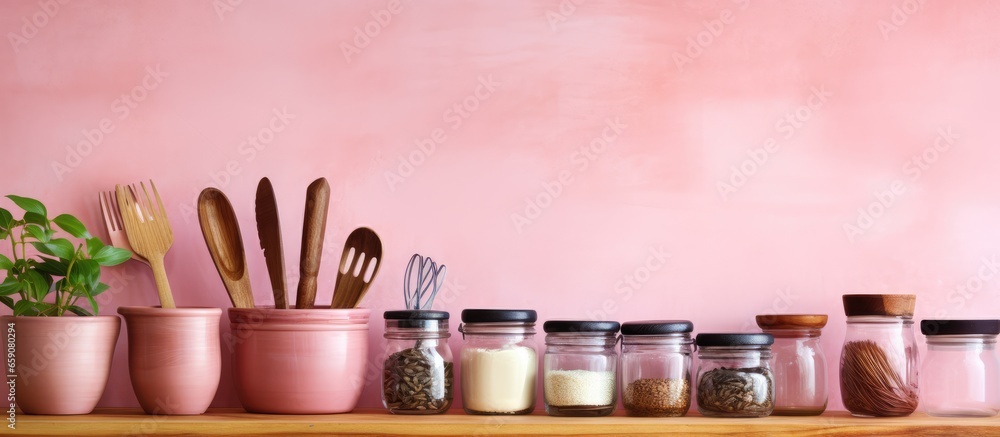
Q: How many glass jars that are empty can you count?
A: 2